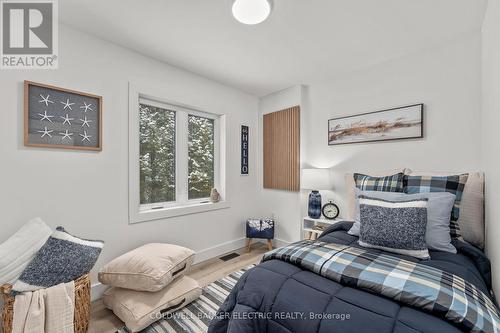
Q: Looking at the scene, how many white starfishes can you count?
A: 9